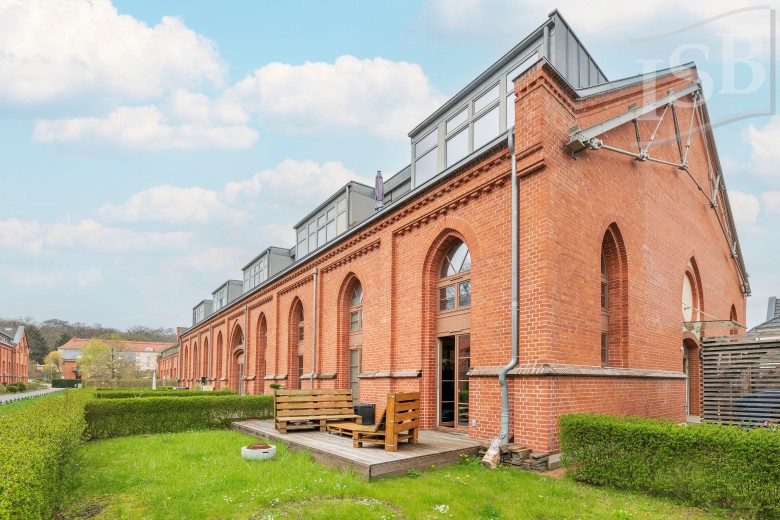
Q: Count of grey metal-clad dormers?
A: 5